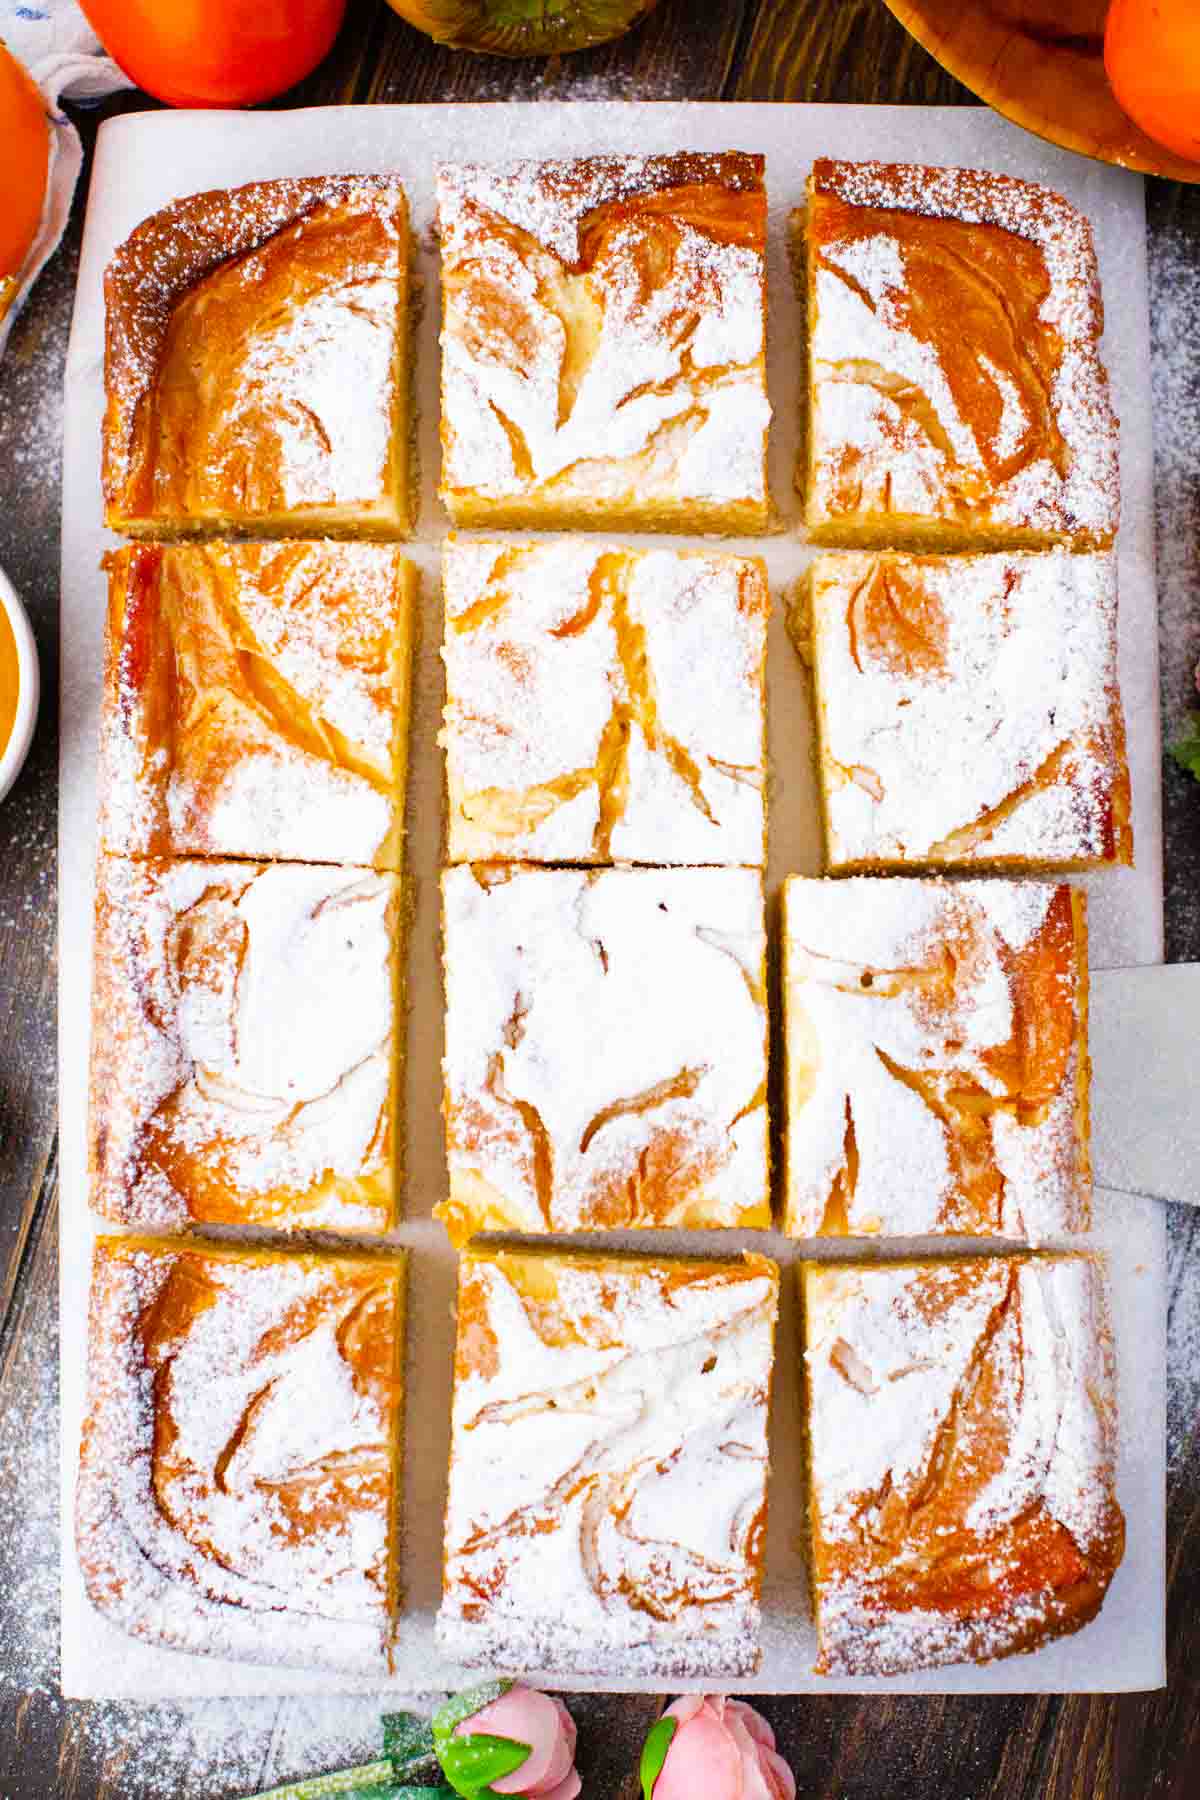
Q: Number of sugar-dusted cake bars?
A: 12